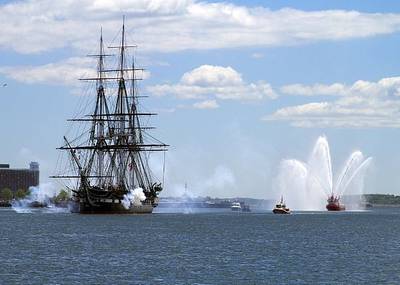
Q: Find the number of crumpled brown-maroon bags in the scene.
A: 0